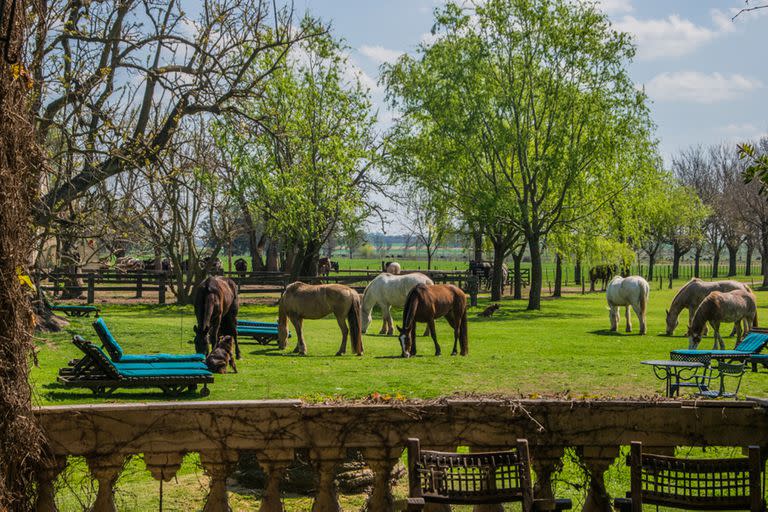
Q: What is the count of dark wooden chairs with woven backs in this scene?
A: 2